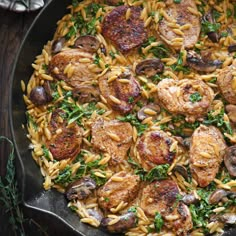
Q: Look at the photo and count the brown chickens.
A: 12